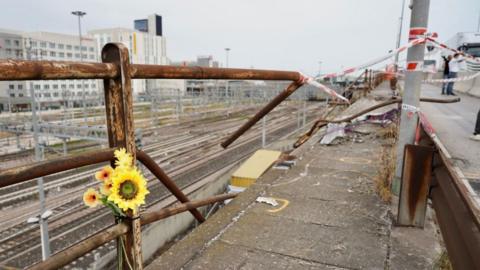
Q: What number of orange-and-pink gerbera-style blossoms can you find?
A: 3